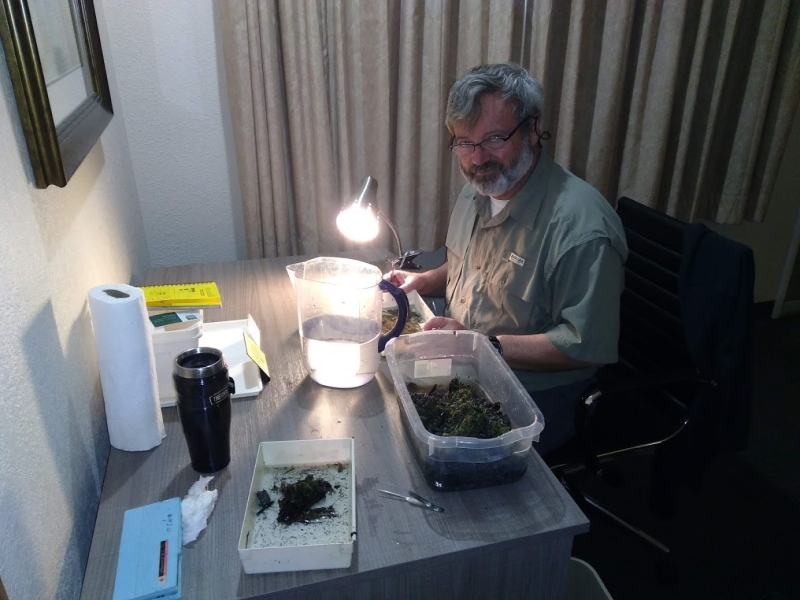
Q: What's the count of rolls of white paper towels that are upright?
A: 1